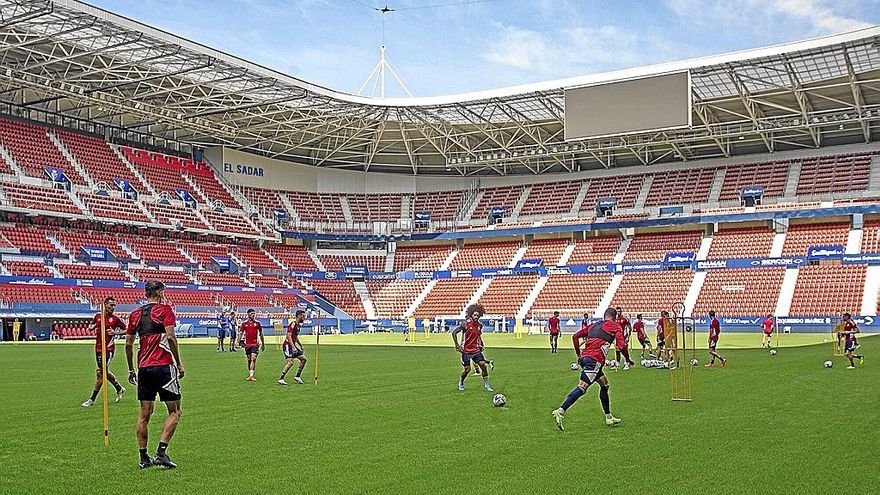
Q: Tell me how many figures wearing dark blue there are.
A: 2